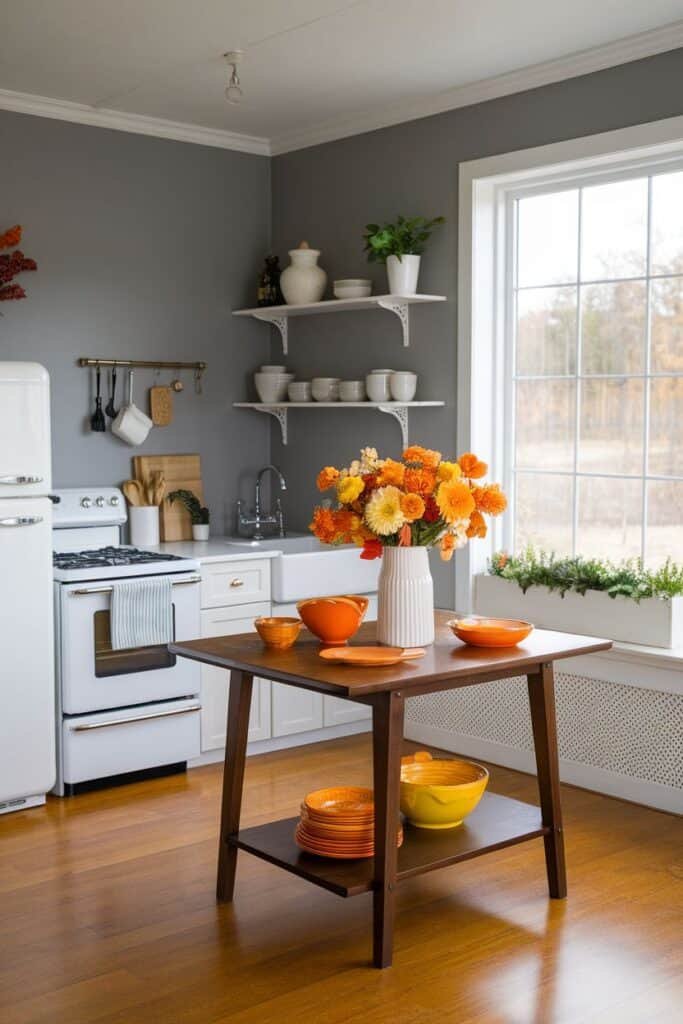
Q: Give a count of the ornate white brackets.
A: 4